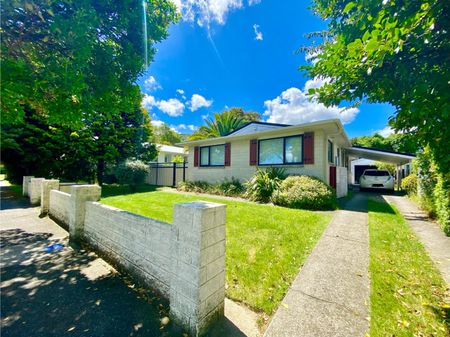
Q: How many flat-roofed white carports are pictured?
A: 1